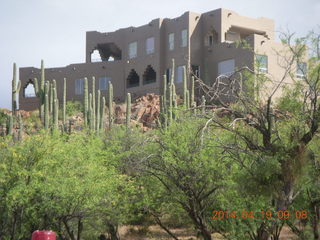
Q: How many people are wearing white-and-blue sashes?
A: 0